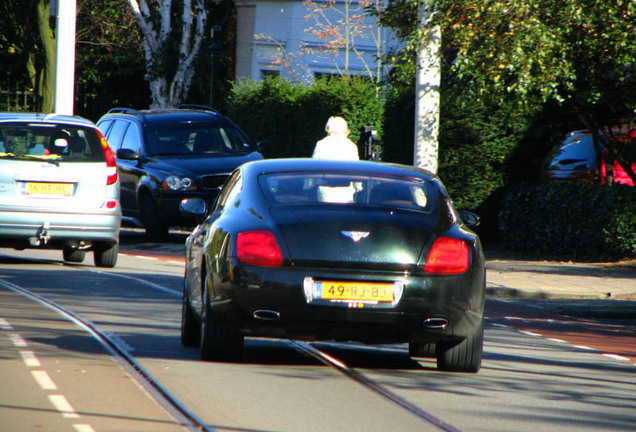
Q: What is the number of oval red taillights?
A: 2